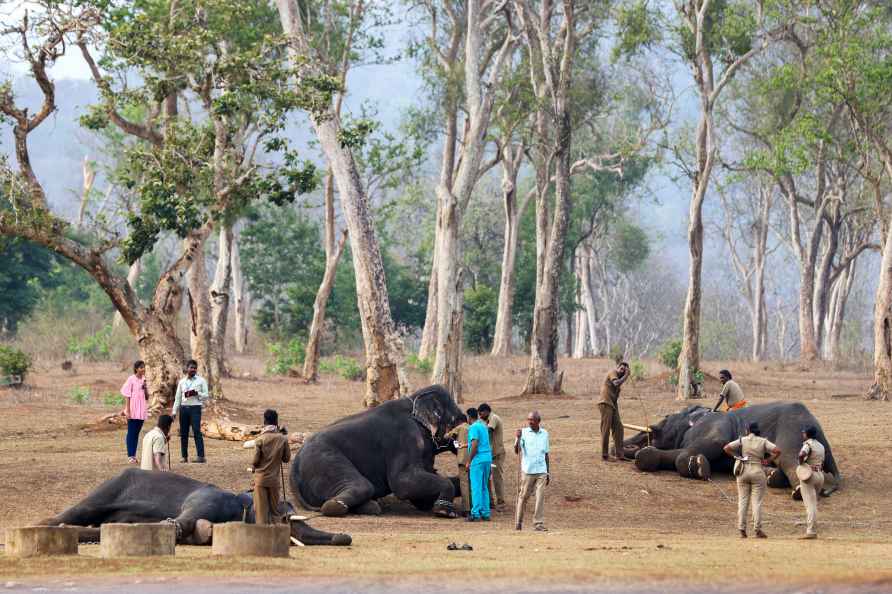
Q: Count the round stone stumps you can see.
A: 3